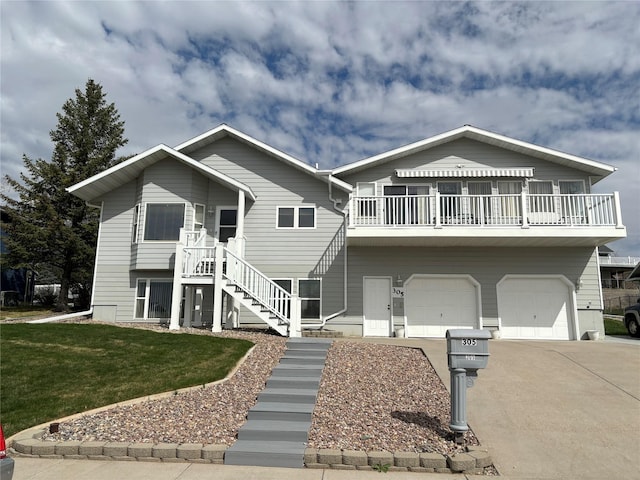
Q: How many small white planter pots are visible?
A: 3